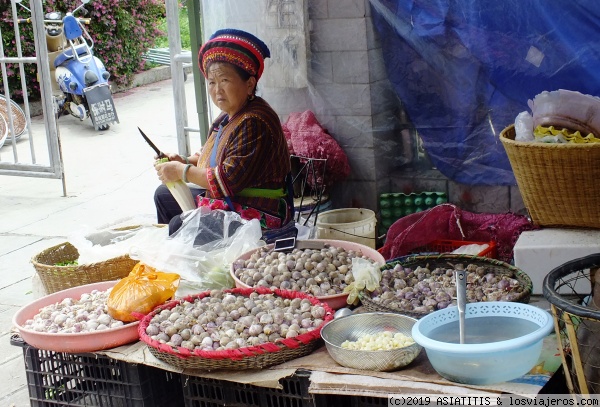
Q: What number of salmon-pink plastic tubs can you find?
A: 2